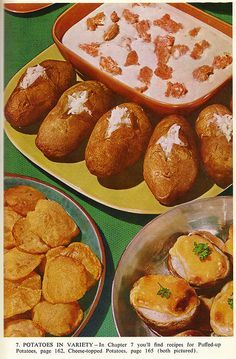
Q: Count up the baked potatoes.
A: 5